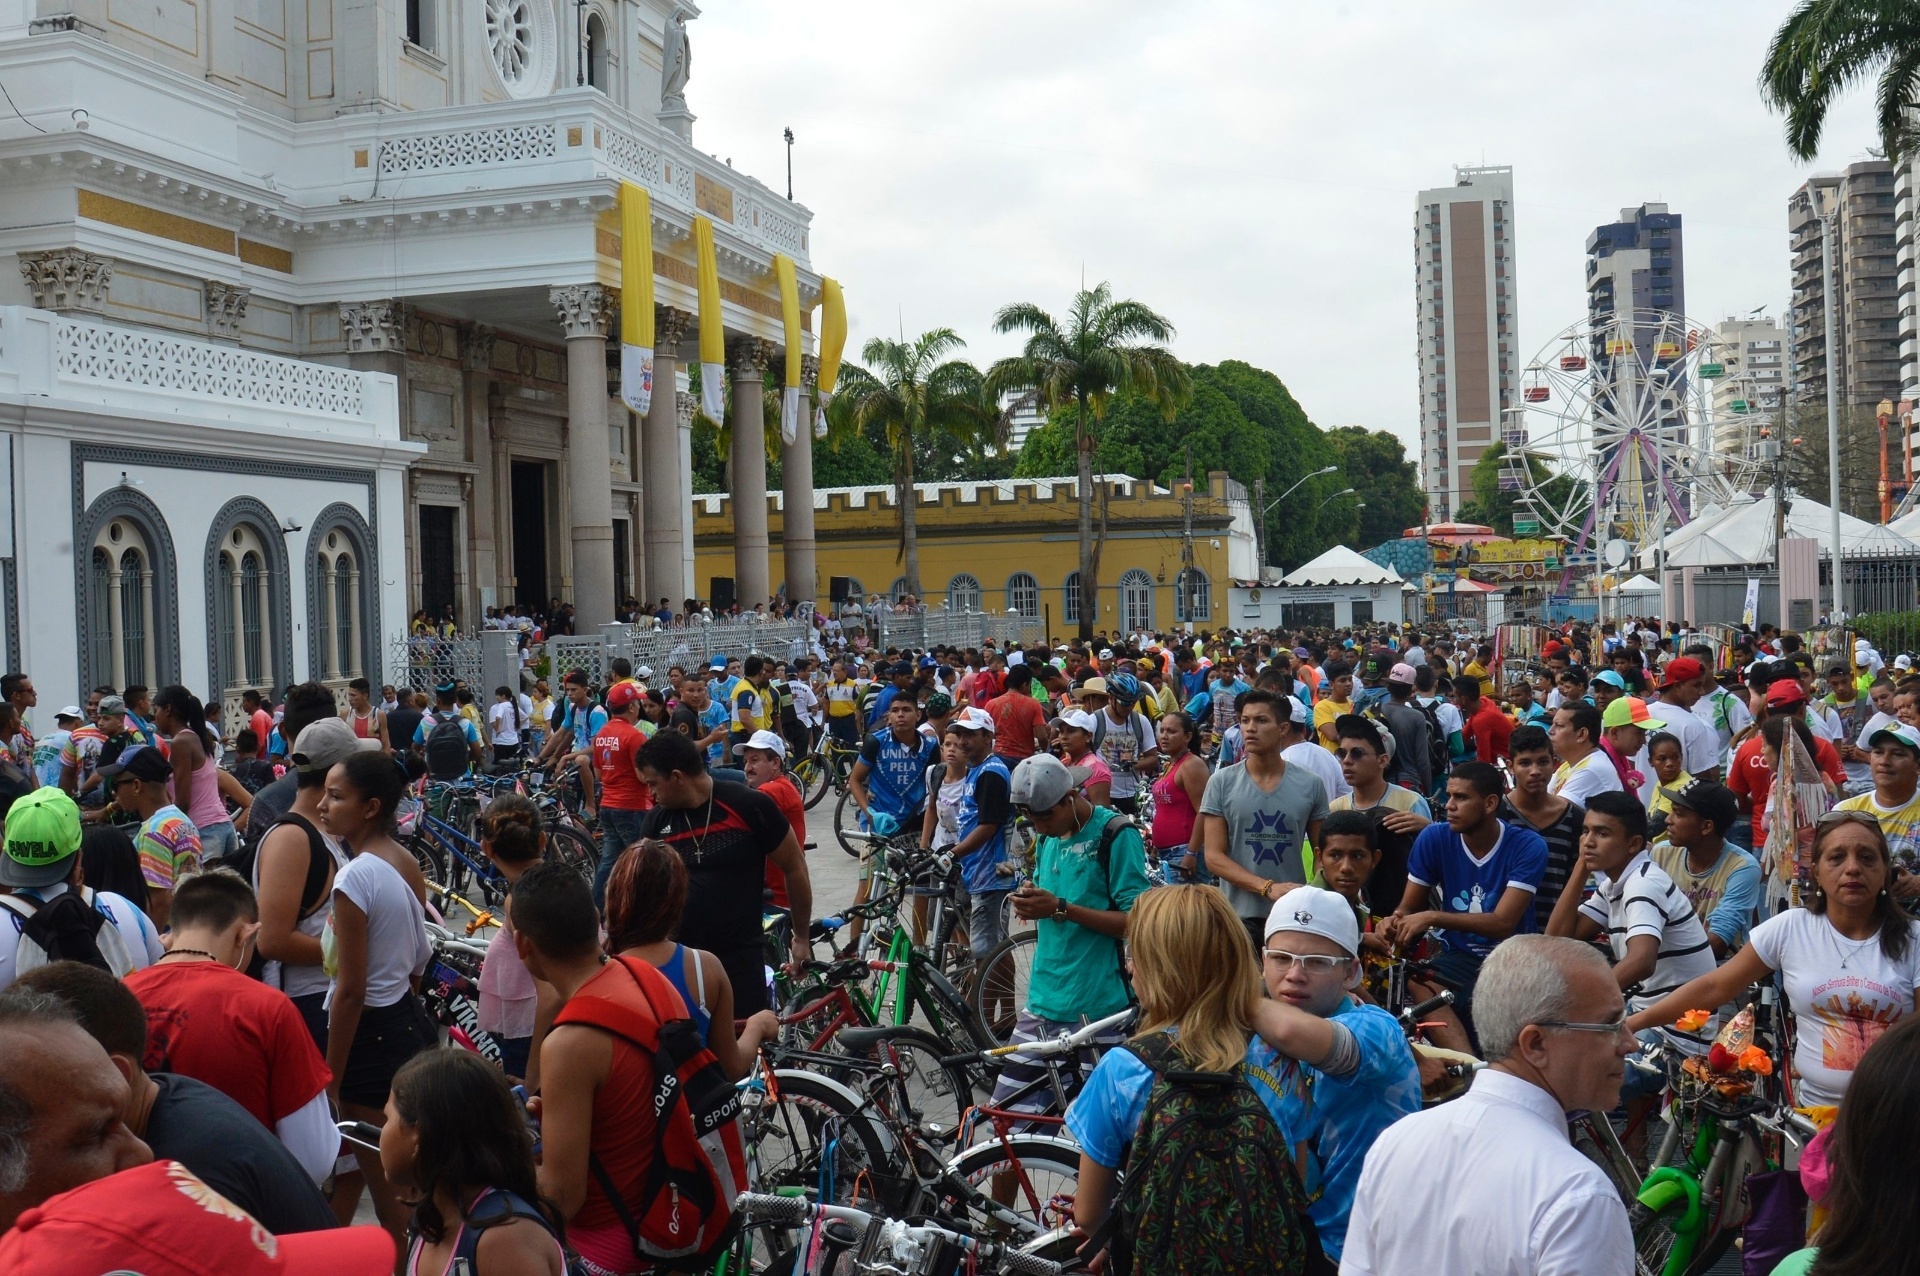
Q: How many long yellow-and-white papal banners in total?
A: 4